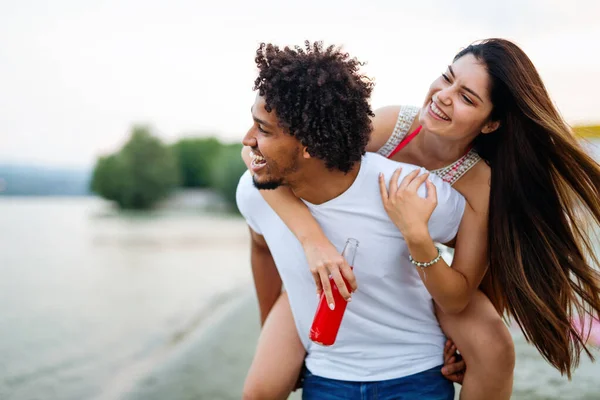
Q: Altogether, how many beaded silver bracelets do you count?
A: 1